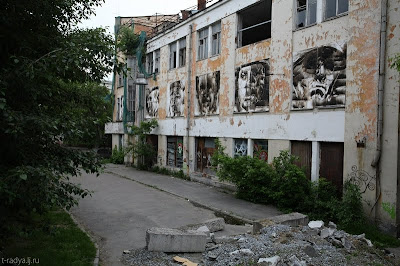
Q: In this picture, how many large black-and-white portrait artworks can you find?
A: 5